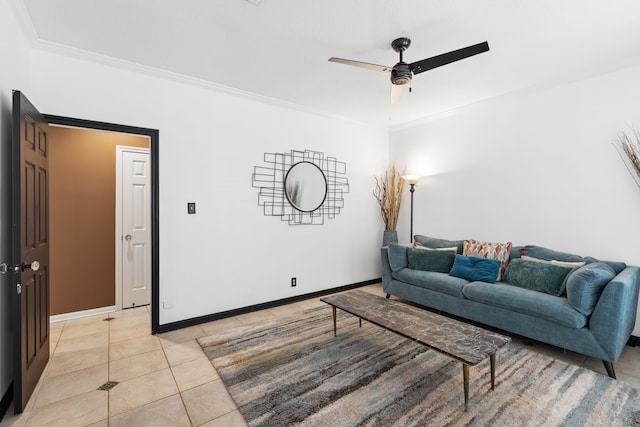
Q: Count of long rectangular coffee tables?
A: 1